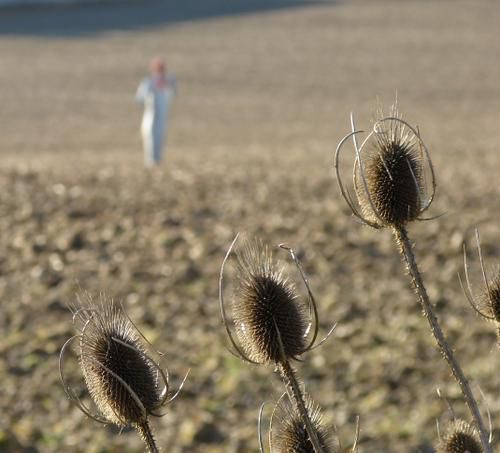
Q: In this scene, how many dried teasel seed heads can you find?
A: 6